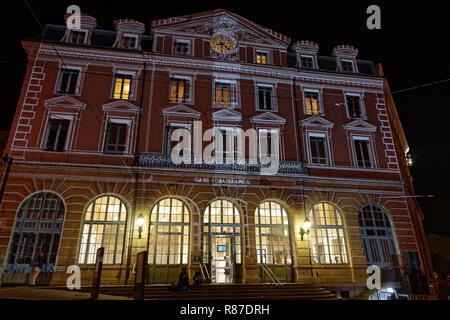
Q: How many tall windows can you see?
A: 7